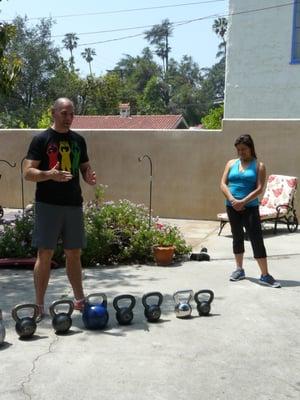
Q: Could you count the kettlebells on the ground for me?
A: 8